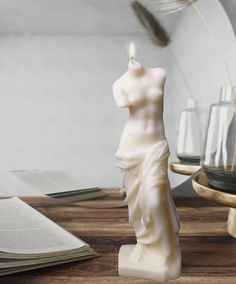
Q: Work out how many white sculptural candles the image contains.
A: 1